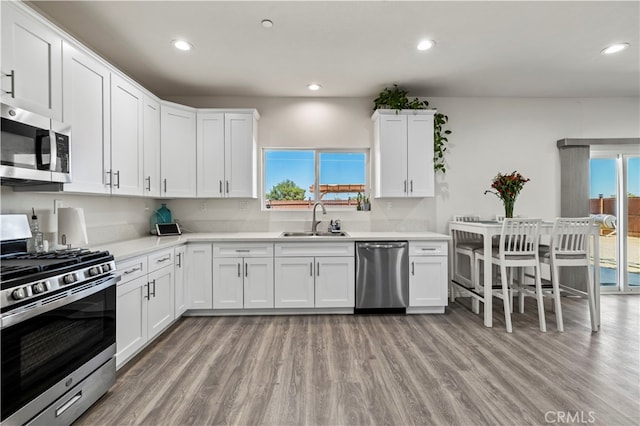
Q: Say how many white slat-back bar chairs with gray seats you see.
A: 4